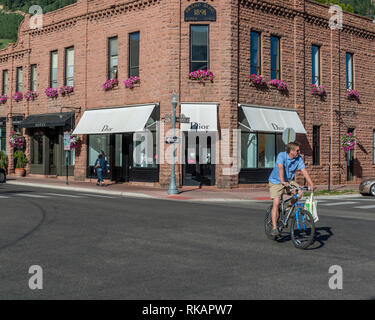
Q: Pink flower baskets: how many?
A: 15